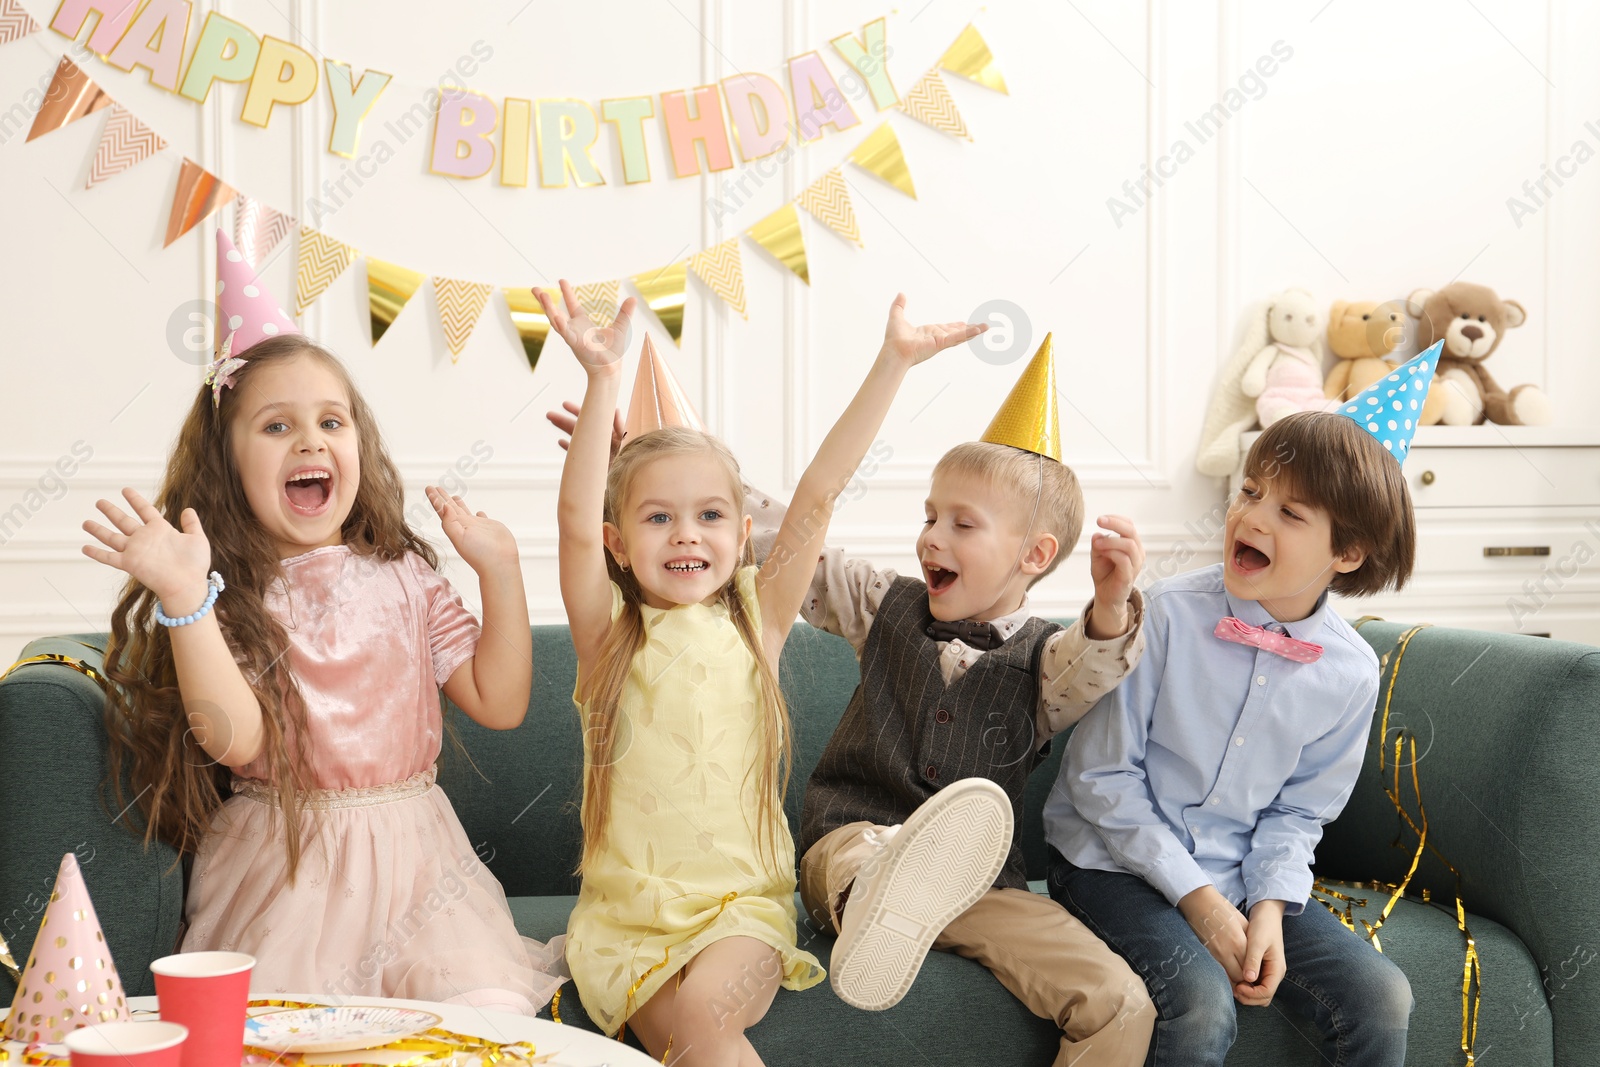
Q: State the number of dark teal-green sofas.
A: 1